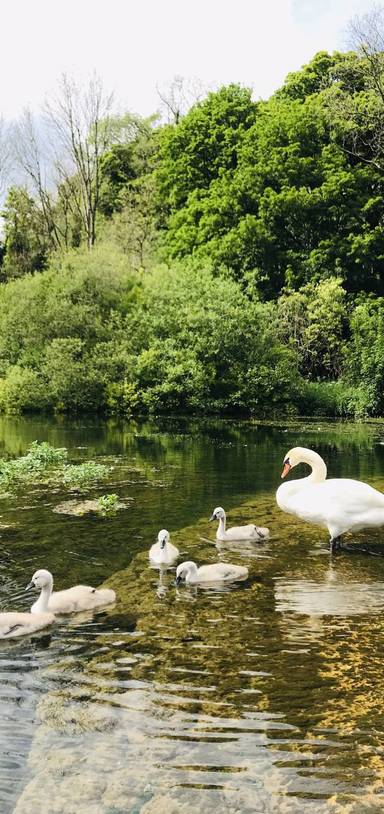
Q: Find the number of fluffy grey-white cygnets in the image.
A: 5